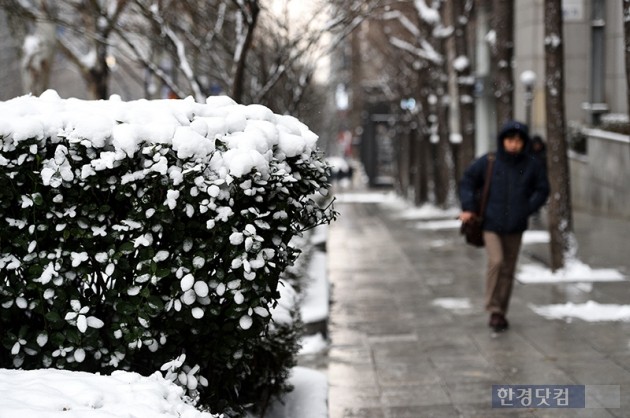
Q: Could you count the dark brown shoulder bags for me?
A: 1